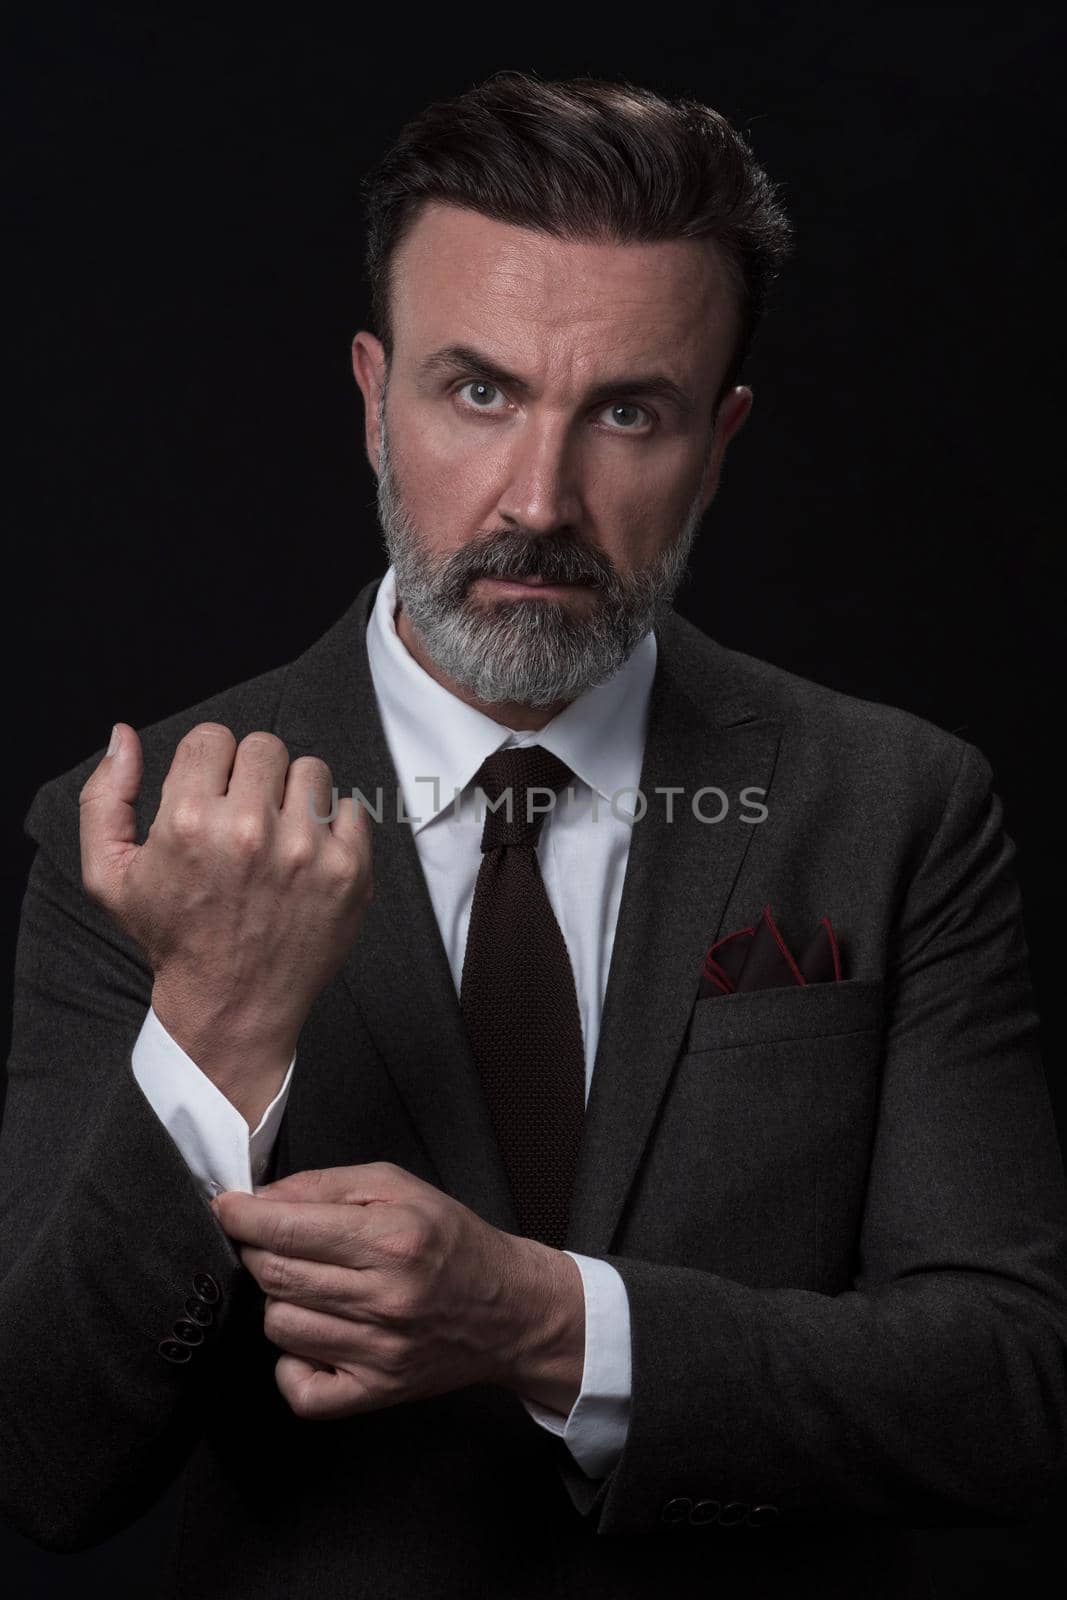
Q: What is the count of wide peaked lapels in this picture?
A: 2